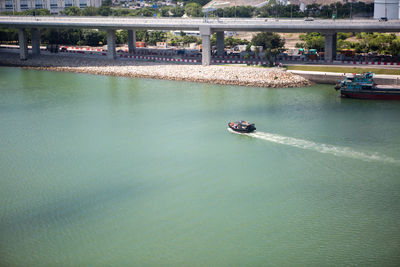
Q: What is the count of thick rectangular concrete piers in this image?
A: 7